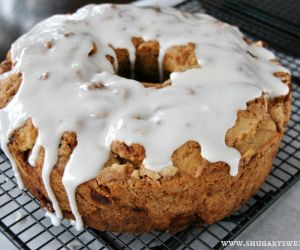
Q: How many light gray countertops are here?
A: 1